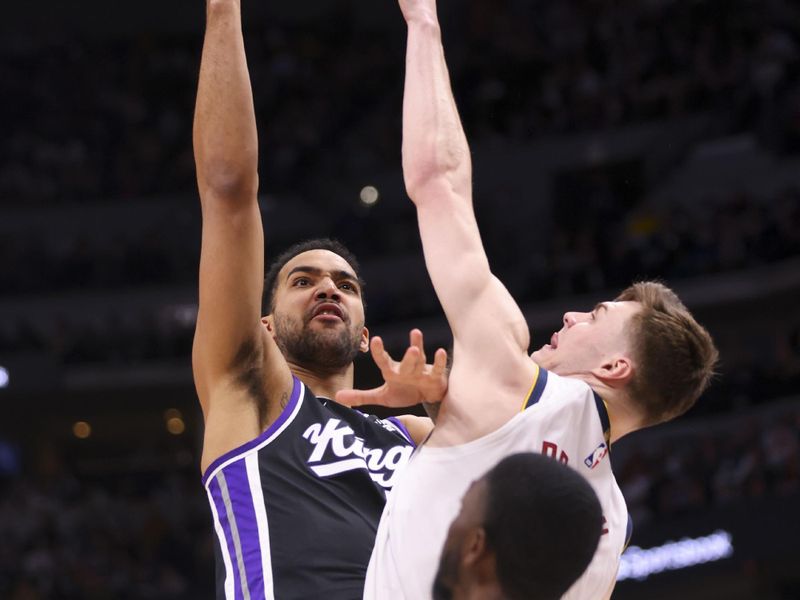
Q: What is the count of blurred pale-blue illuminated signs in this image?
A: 1